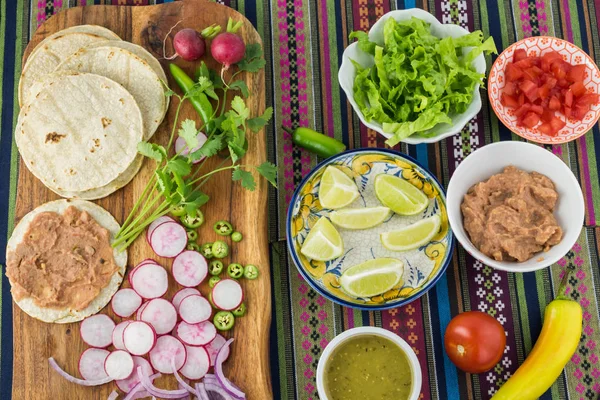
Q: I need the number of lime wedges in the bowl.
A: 6